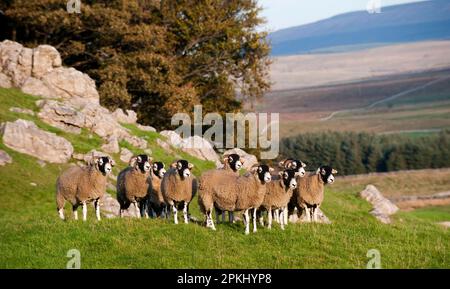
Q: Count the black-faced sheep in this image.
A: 9